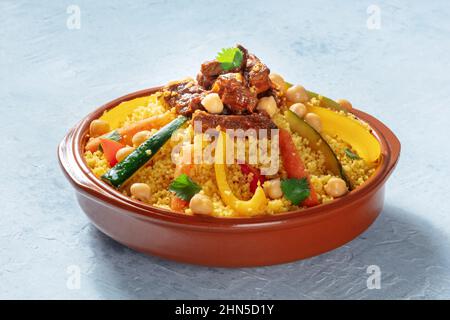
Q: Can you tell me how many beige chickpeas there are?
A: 14